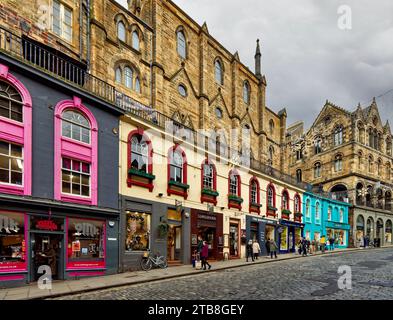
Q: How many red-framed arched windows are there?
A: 8